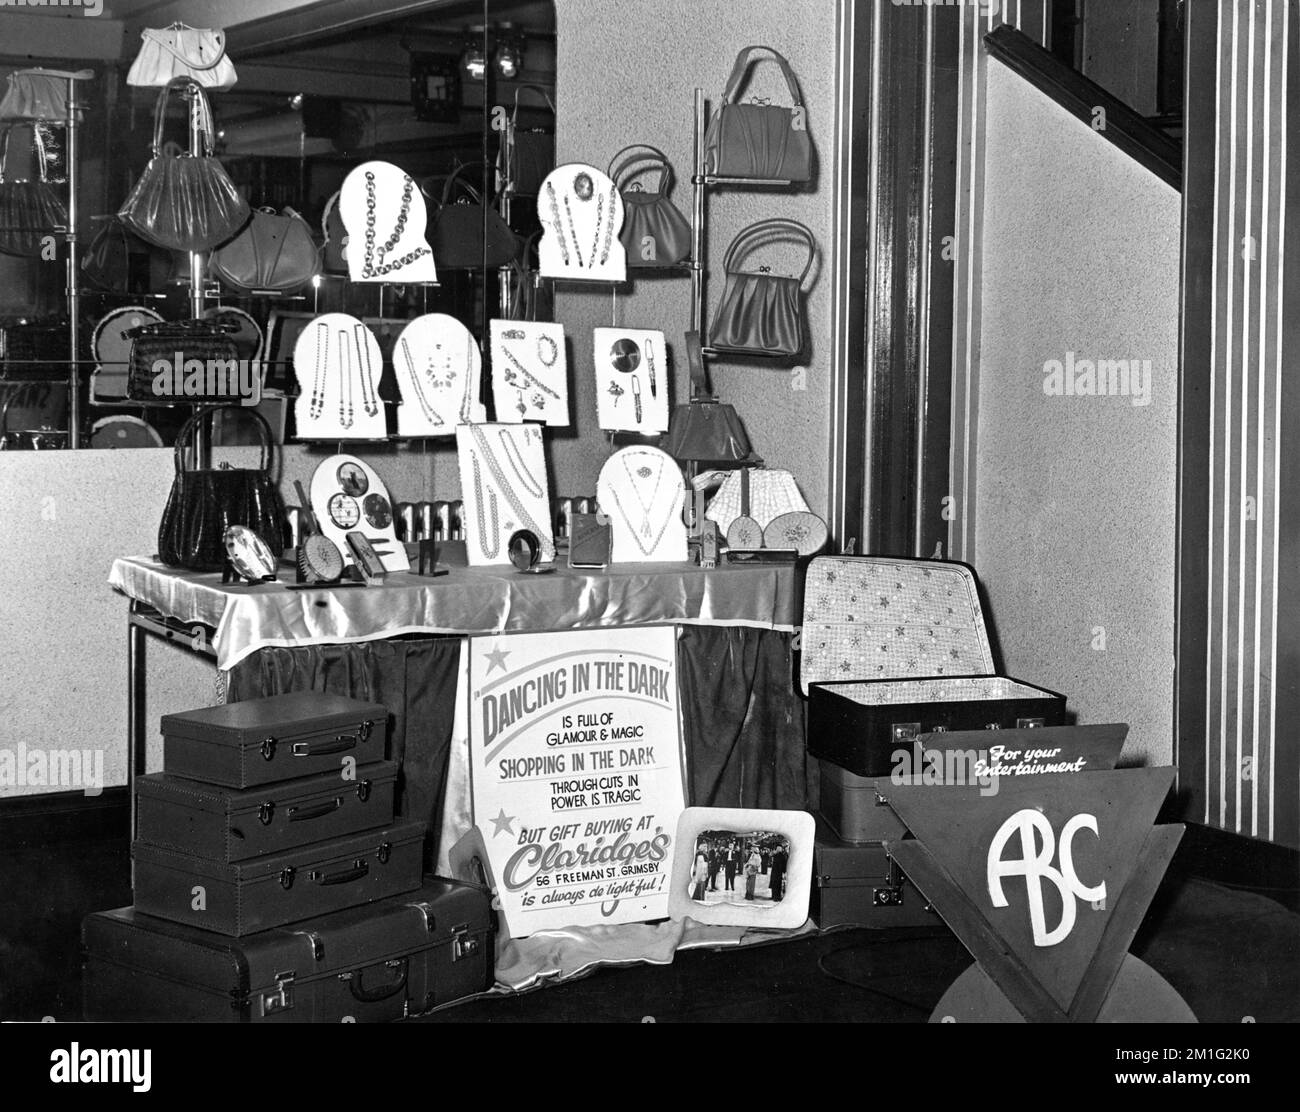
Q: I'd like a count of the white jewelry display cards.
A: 9